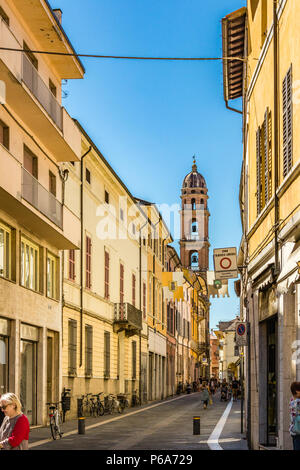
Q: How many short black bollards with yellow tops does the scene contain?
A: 2